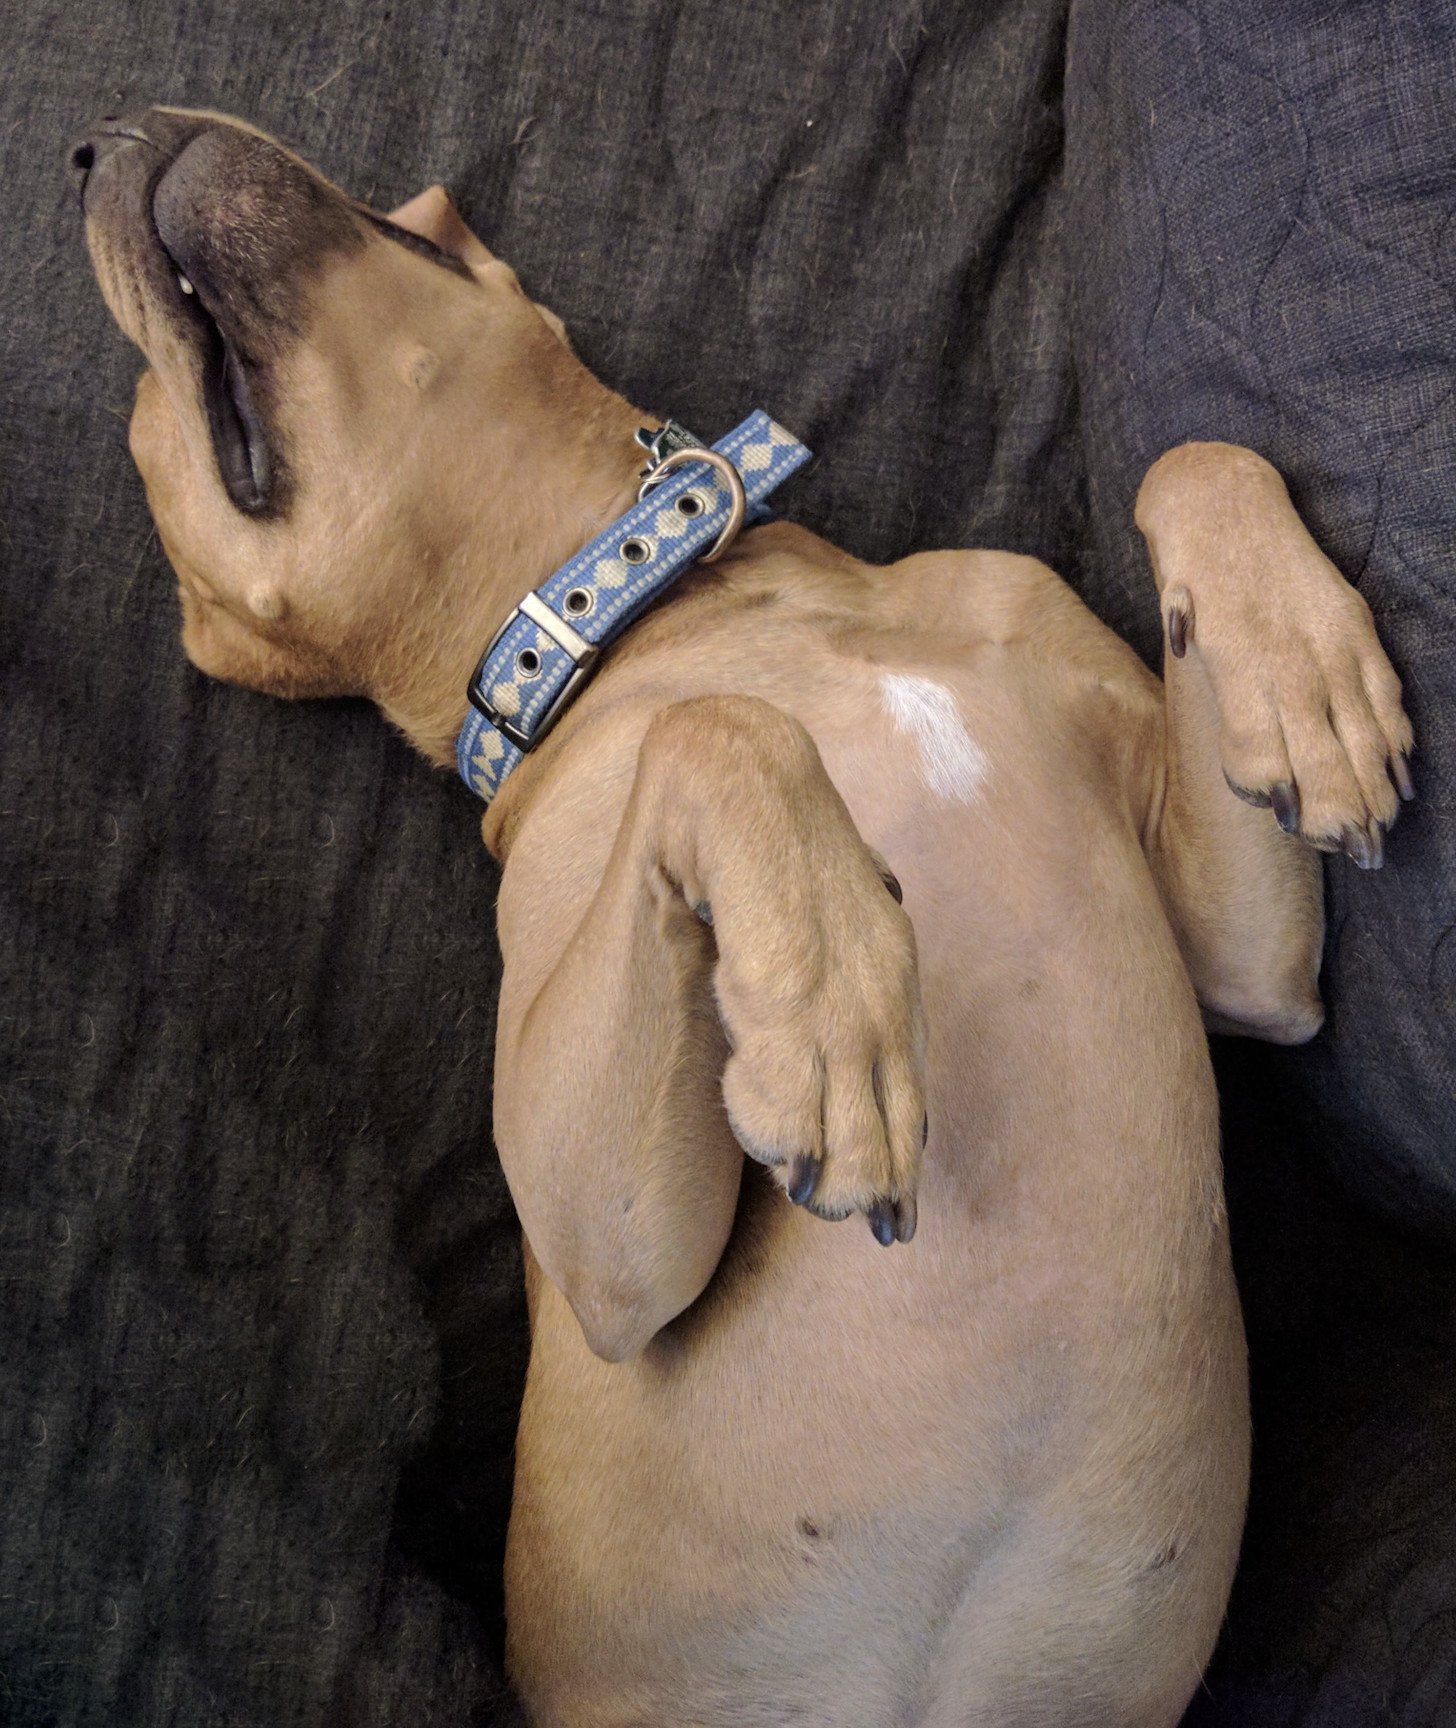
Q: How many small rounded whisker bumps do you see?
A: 2